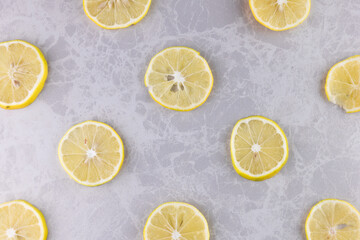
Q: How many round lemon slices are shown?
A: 10